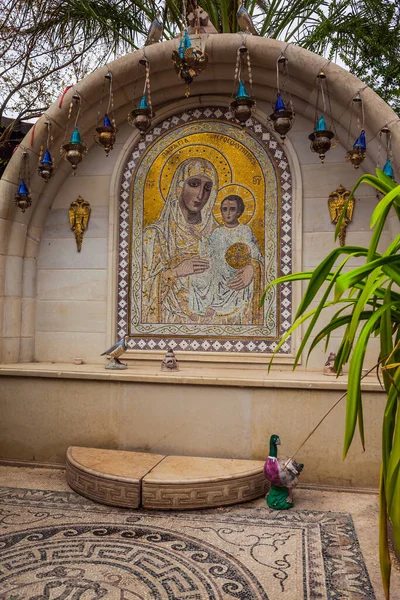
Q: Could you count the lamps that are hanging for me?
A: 11